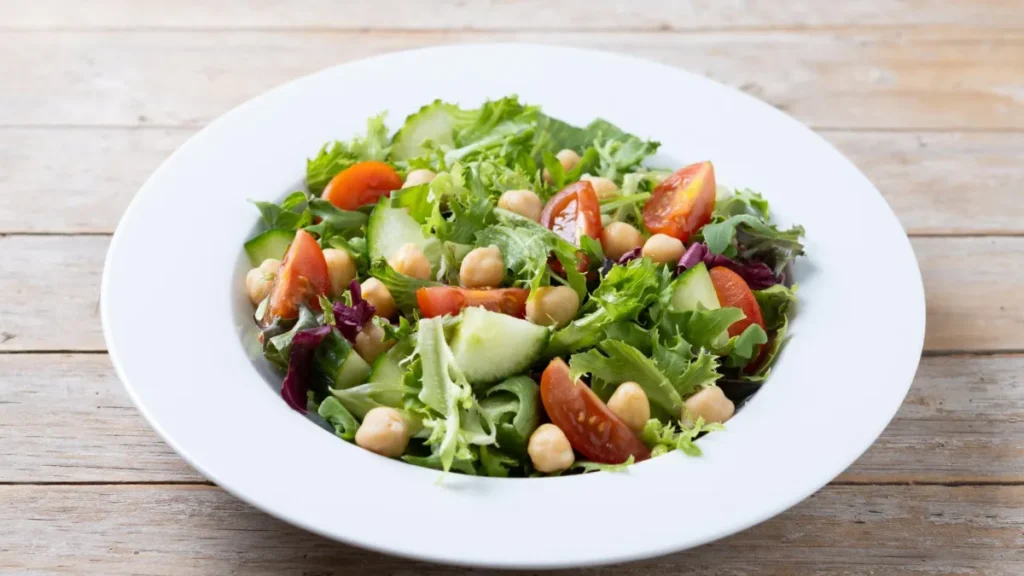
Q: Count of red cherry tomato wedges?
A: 7